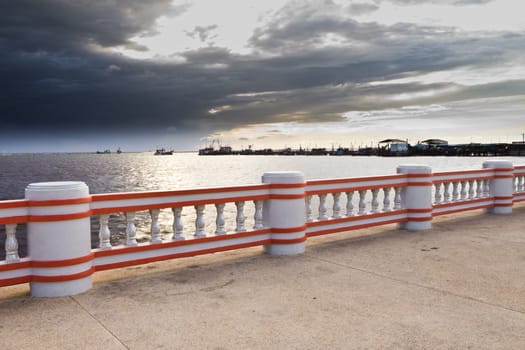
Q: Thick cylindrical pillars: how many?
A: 4